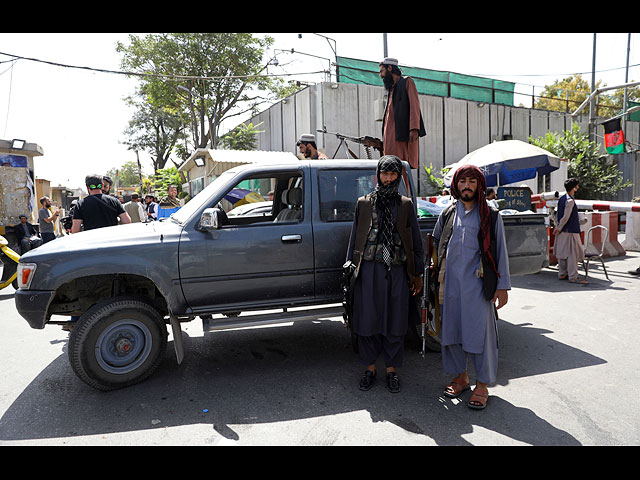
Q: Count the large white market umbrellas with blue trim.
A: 1